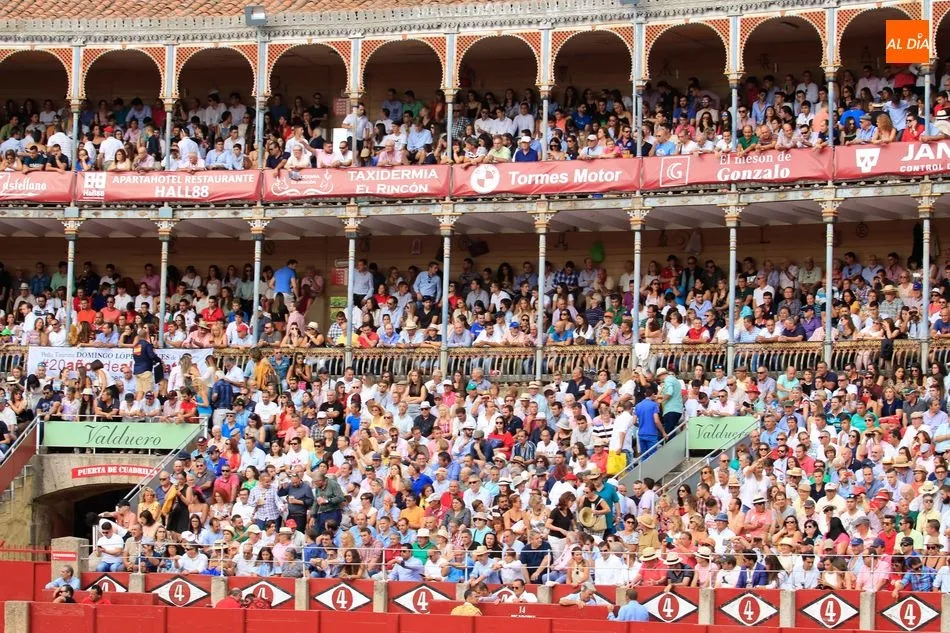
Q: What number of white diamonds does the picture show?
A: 11